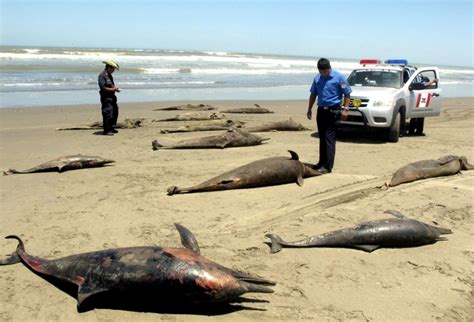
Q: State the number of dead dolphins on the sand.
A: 12